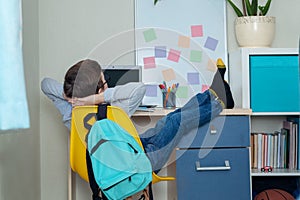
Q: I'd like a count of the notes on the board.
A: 14